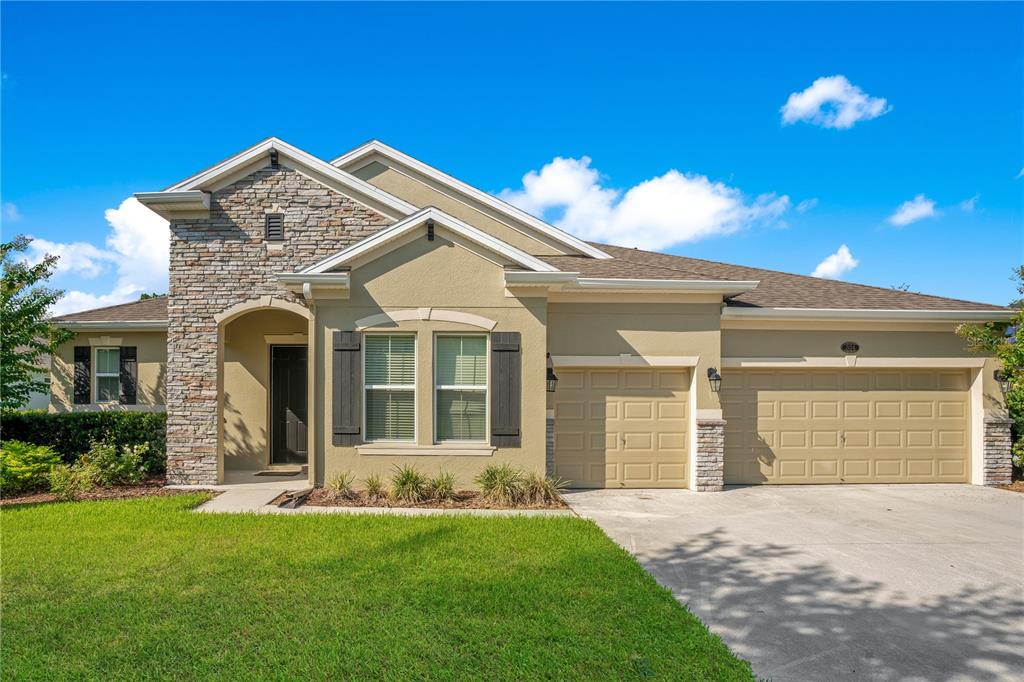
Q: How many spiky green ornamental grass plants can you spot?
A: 6